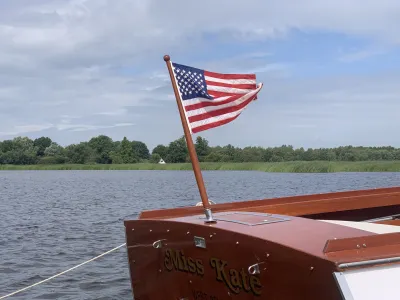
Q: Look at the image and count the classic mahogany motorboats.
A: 1